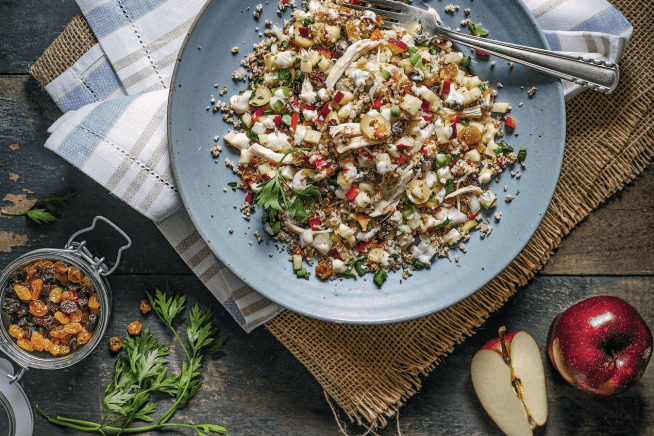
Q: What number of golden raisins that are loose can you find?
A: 3